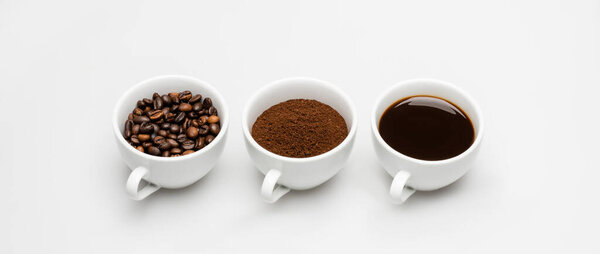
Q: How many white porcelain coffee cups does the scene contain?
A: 3